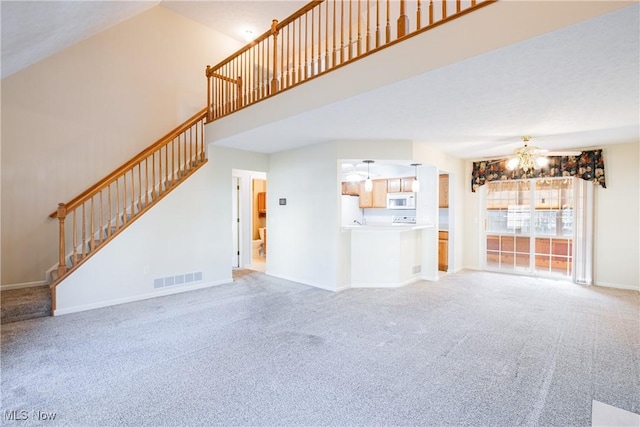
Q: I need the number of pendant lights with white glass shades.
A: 2